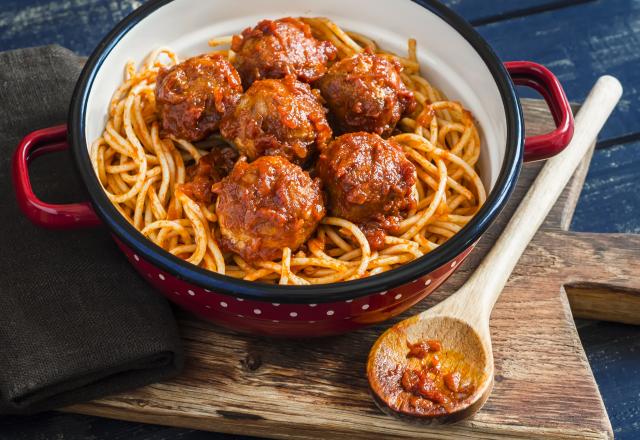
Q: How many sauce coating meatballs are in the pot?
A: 6